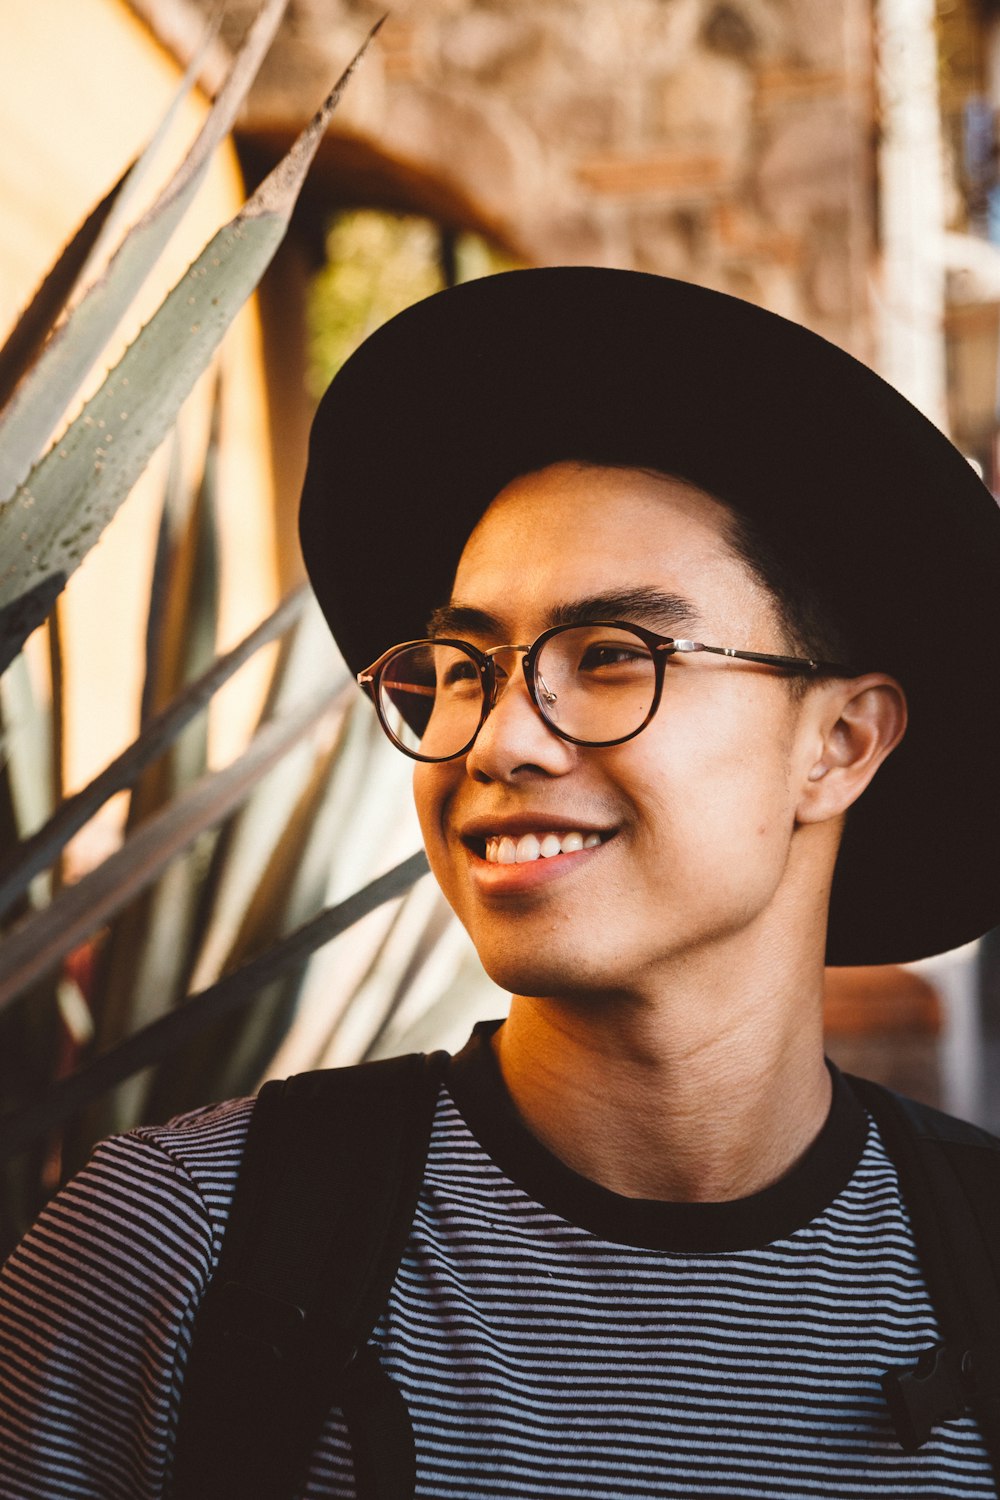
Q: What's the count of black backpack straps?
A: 2